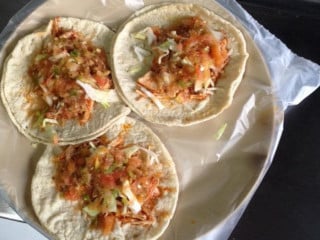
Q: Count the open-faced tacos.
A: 3